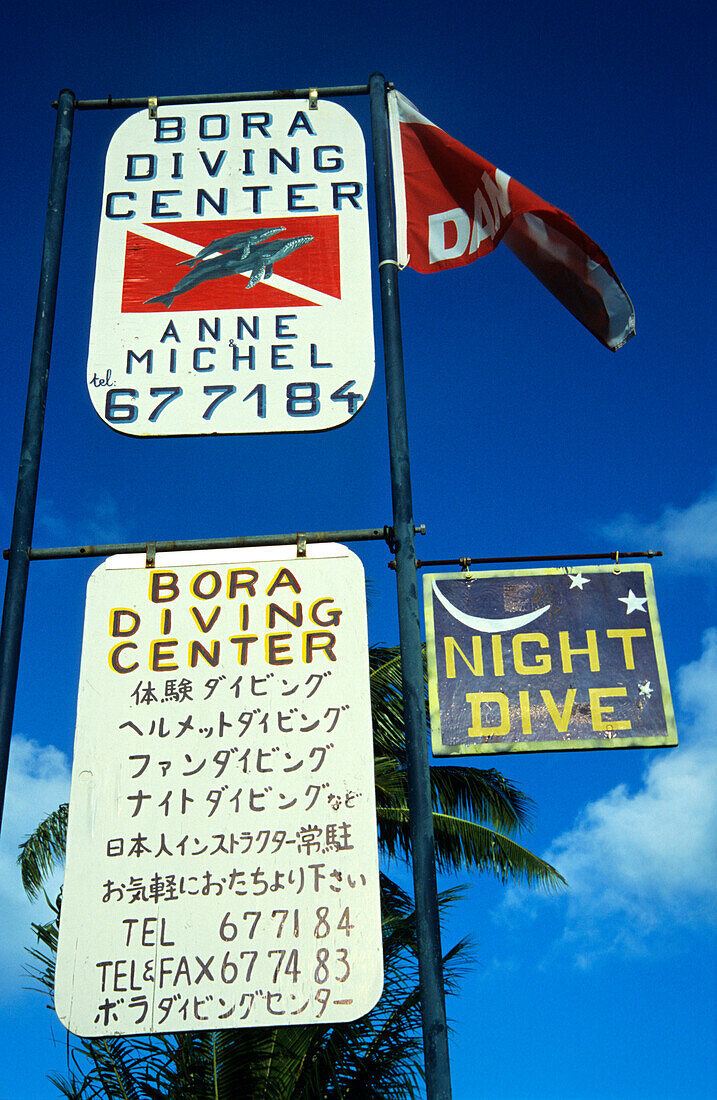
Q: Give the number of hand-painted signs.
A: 3